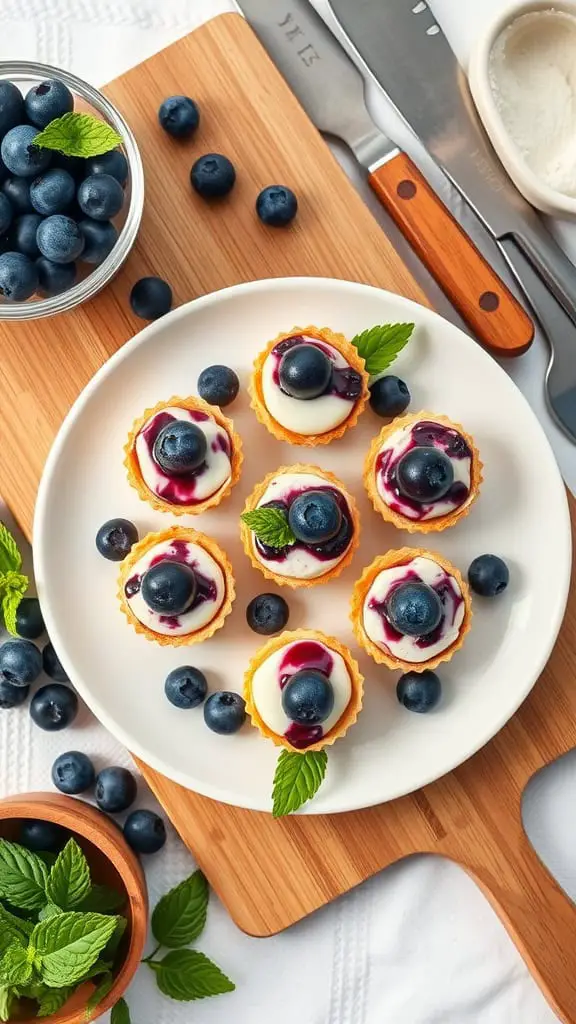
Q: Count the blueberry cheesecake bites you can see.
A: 7